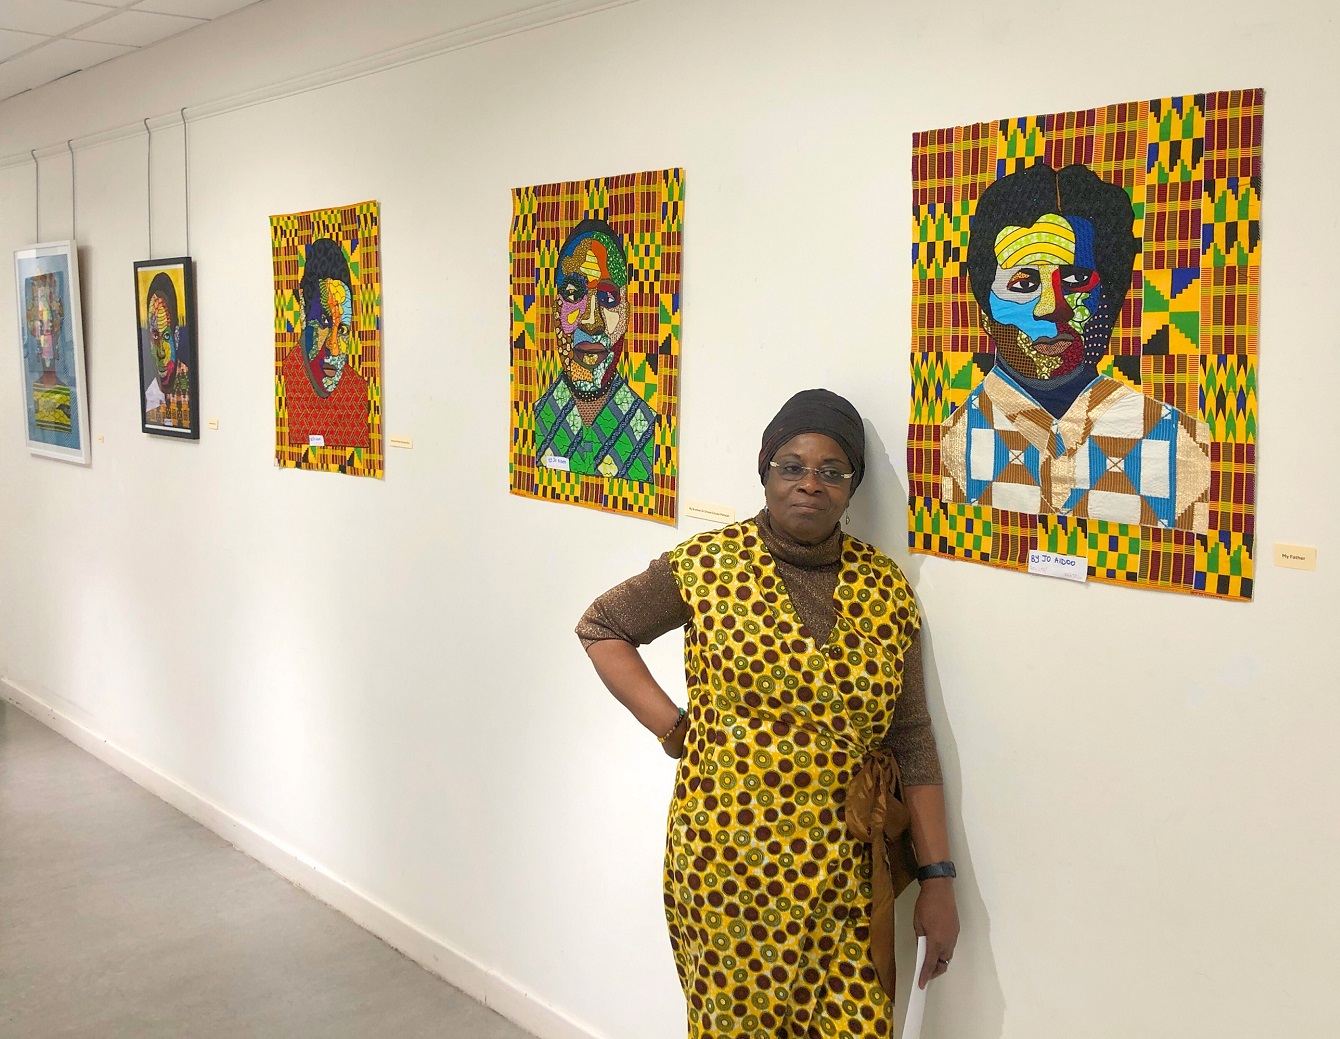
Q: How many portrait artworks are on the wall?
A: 5